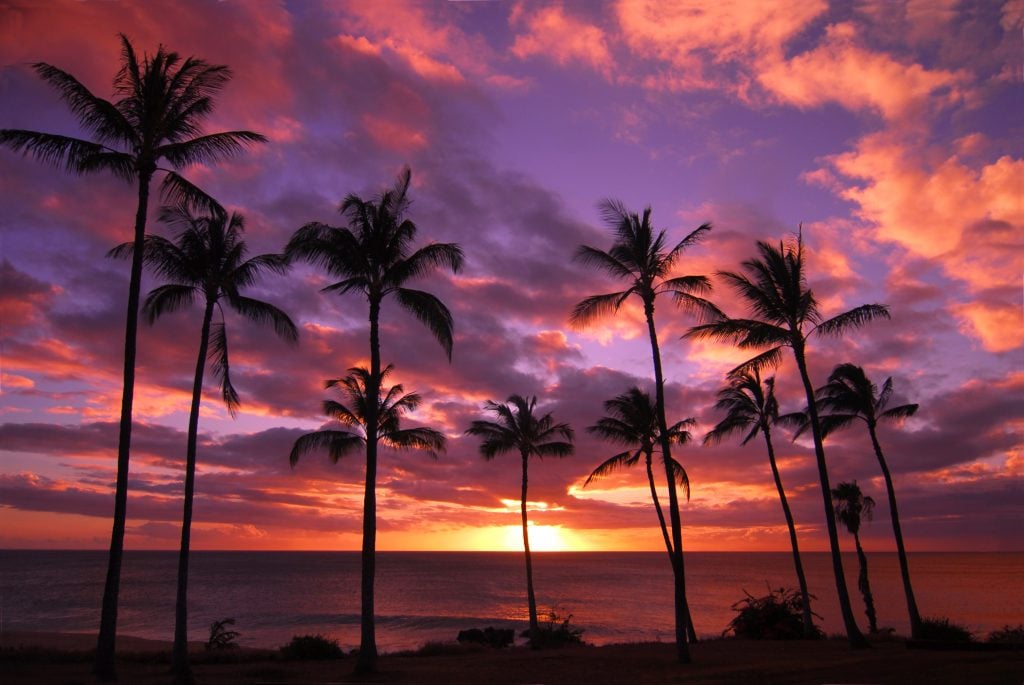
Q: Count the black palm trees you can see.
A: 11